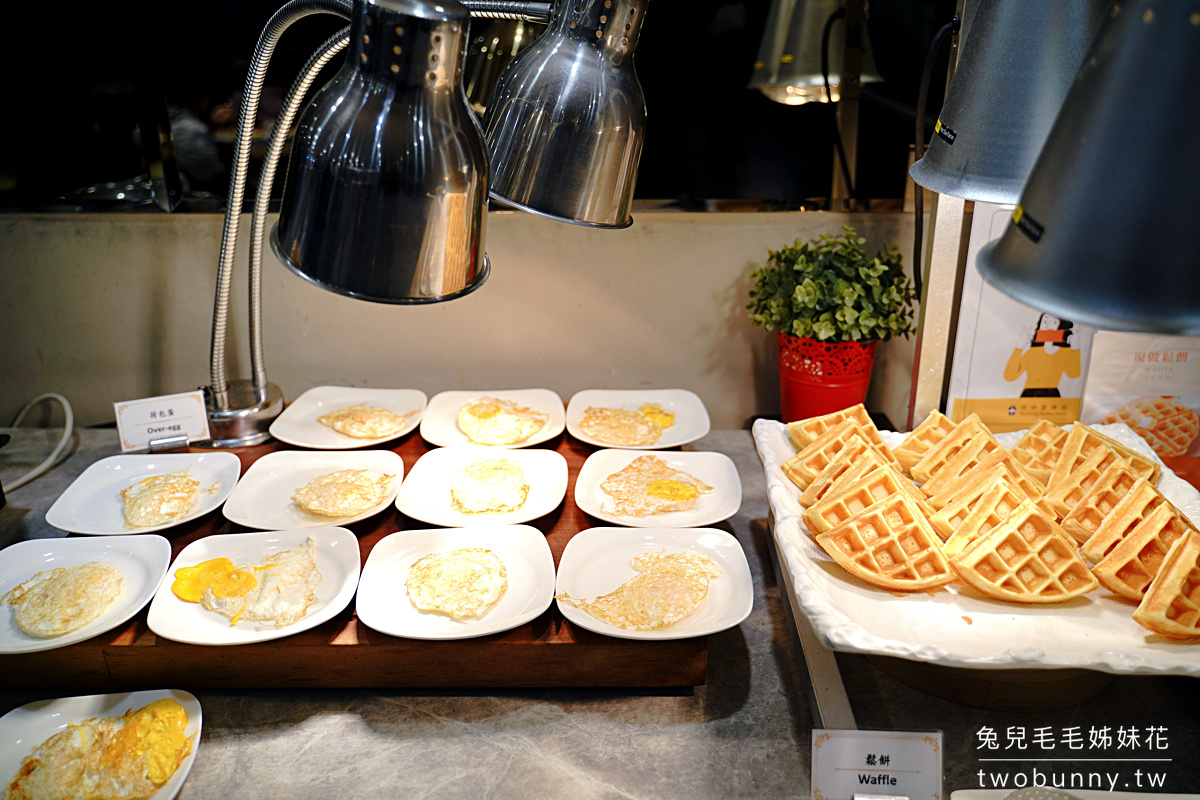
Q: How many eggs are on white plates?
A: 12